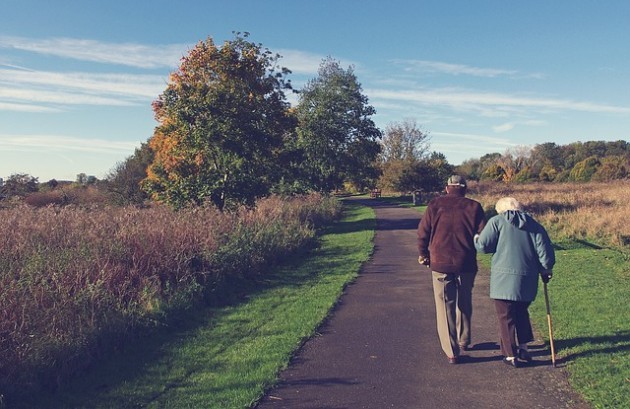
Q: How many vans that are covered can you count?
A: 0